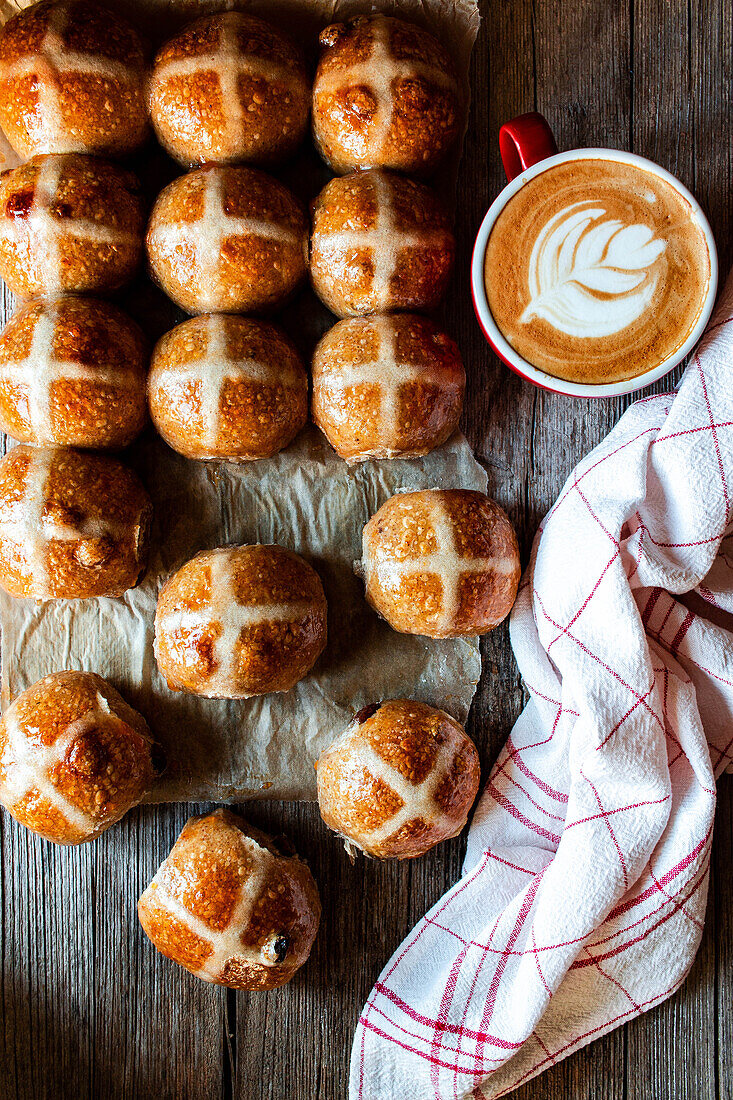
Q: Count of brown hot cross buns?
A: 15